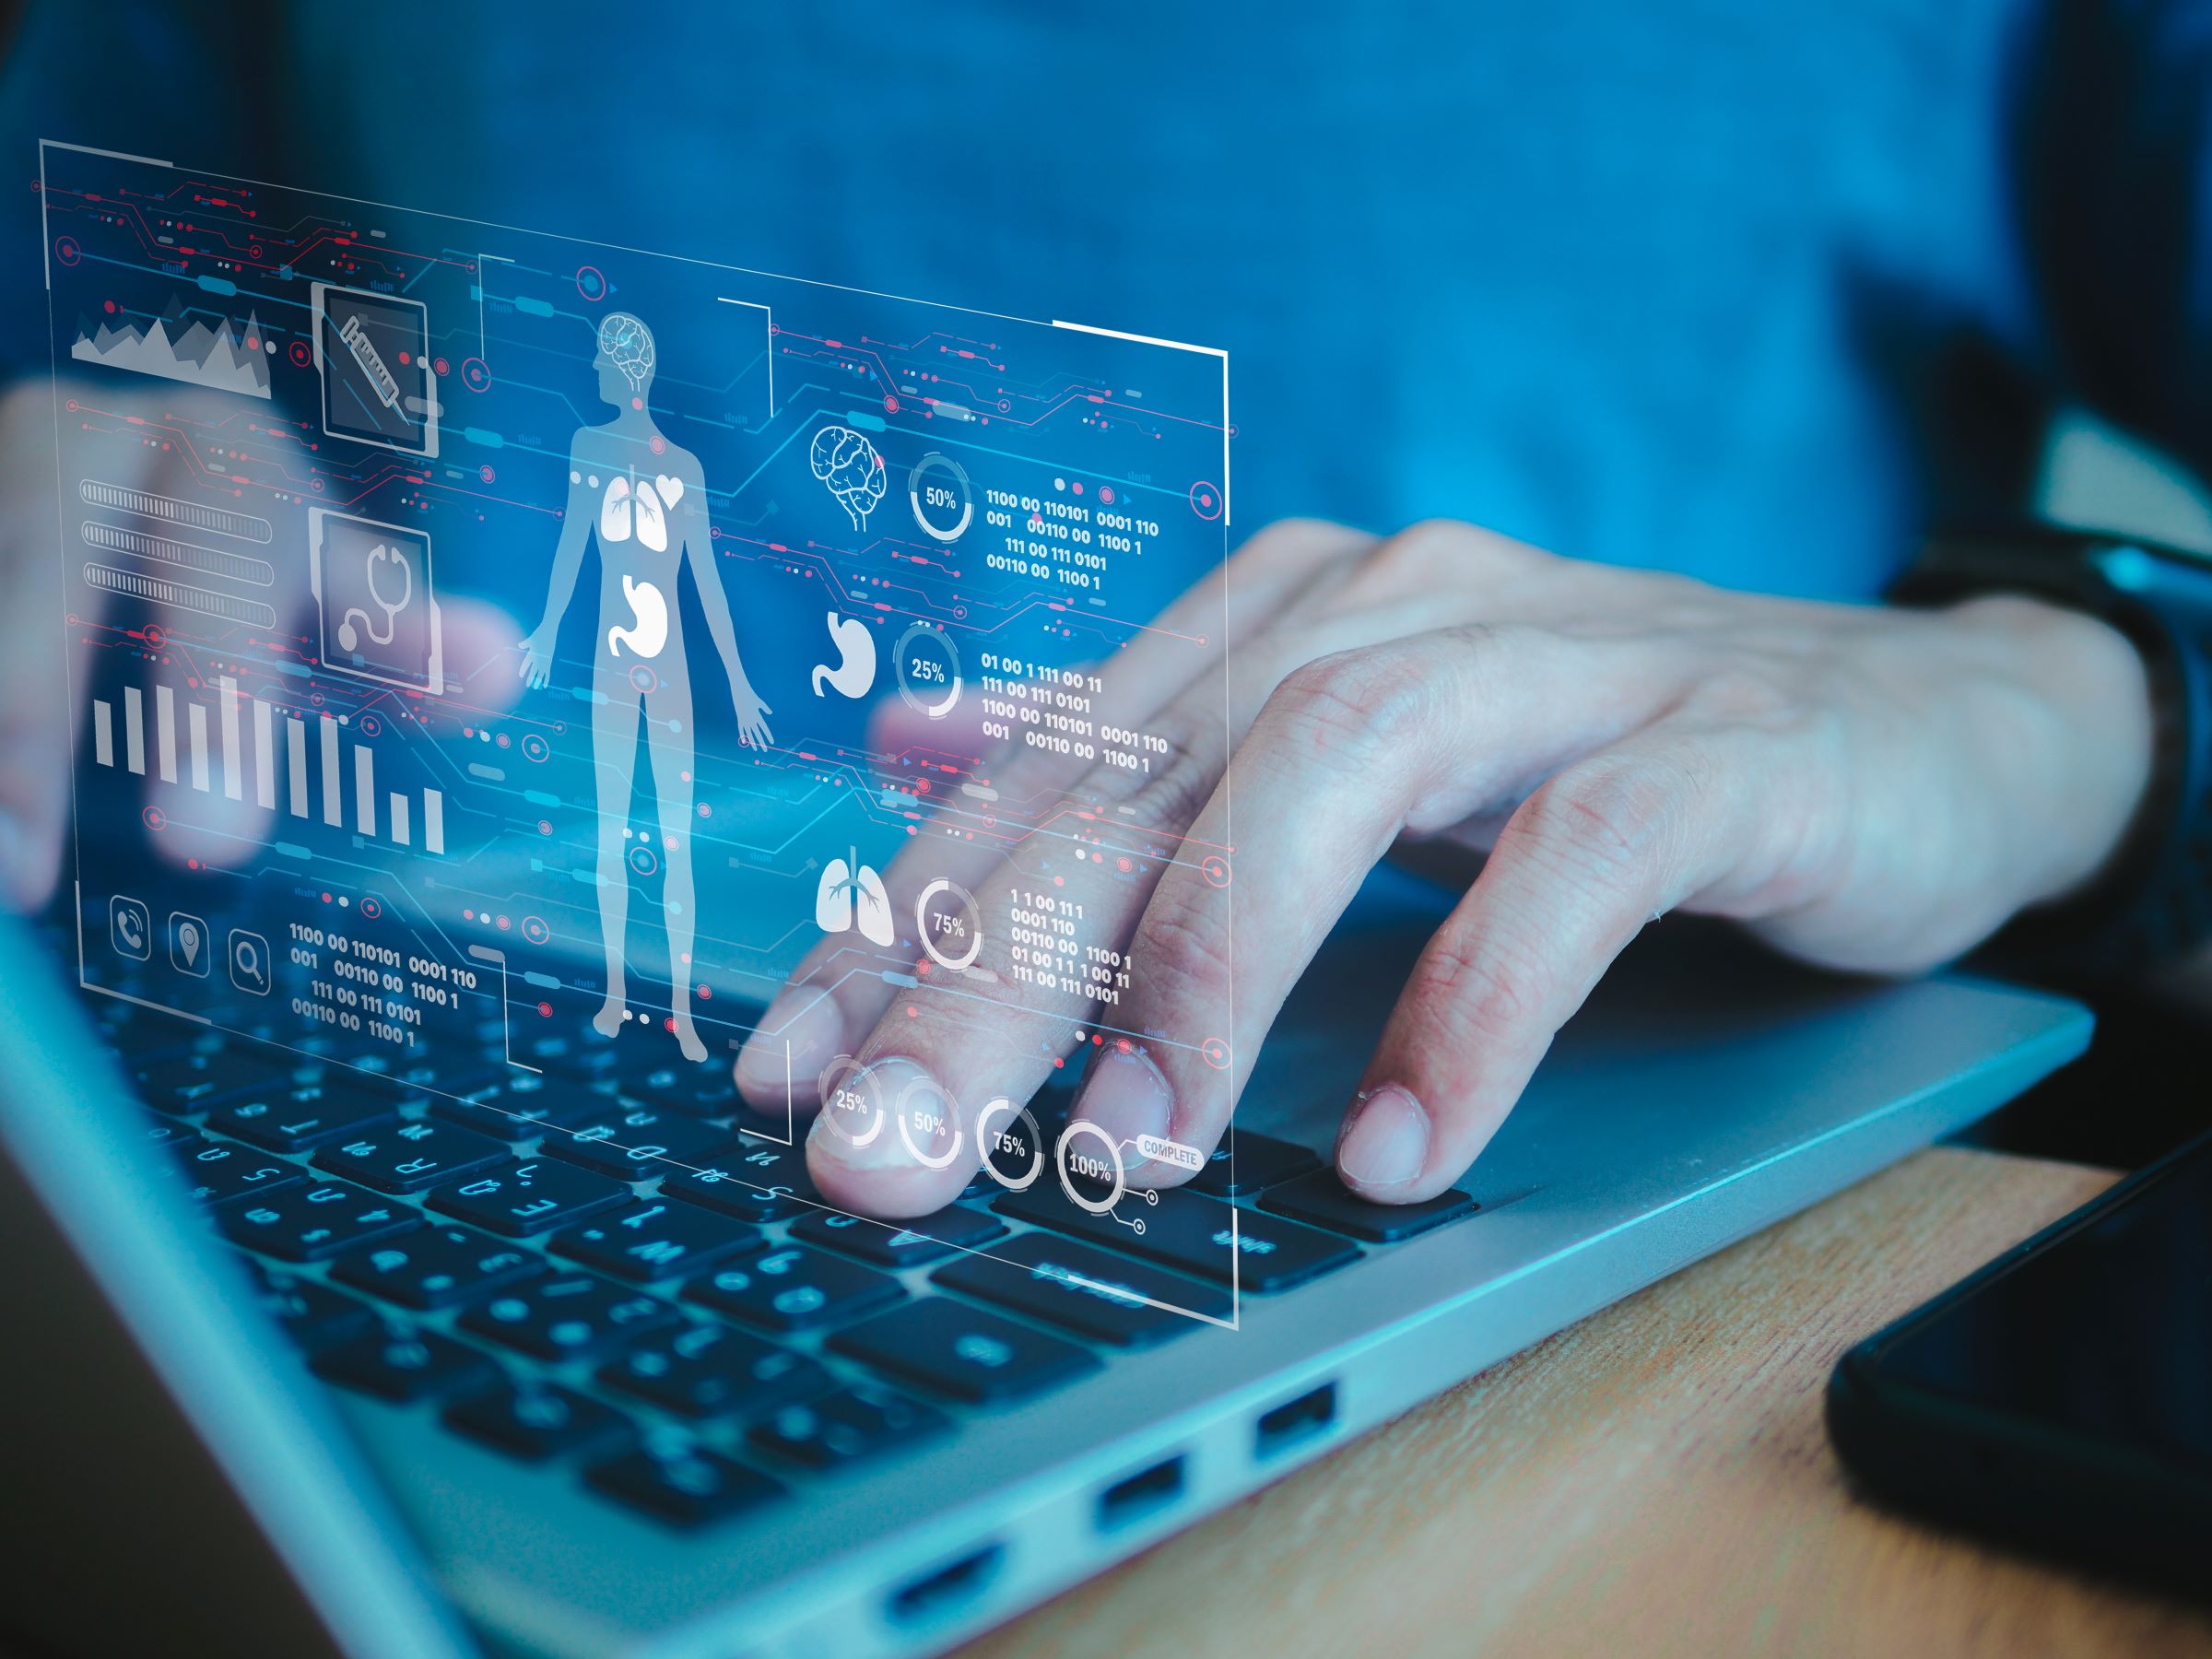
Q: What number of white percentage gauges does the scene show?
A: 7